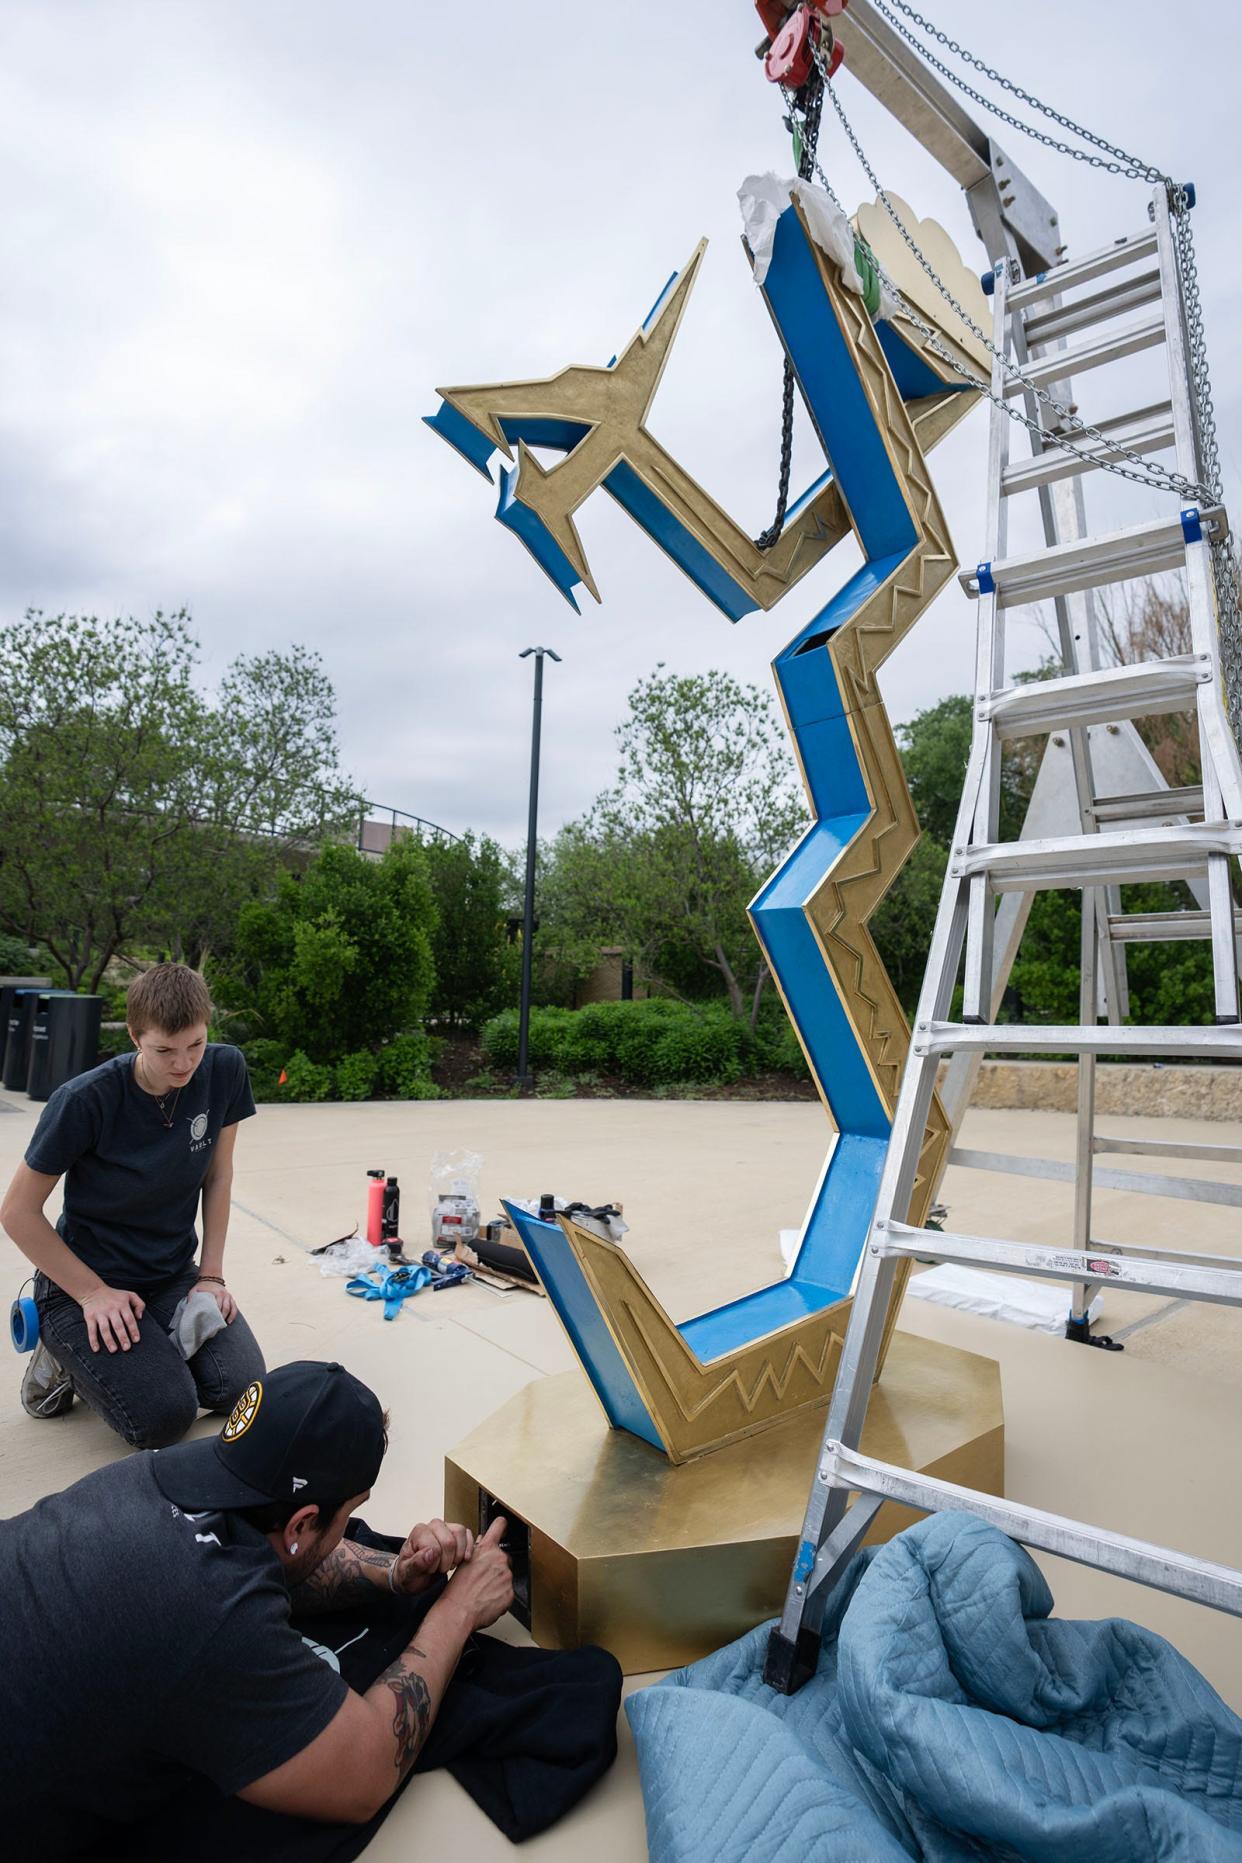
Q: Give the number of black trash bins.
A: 3